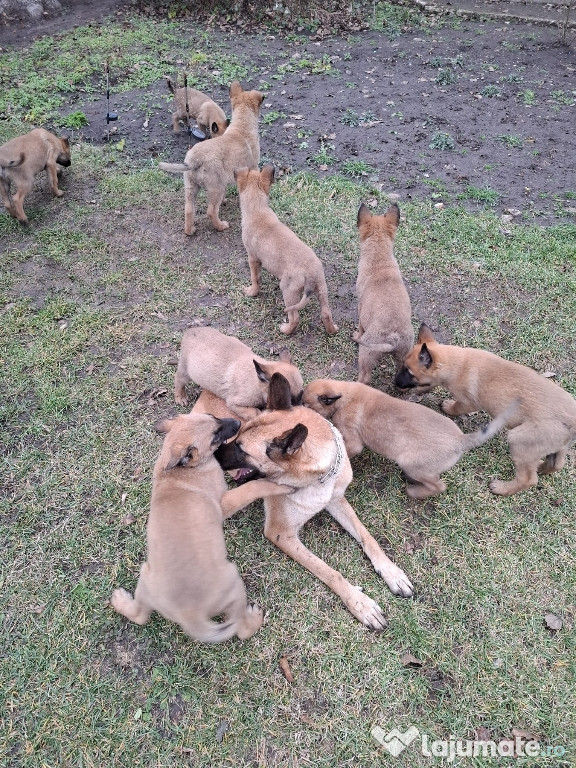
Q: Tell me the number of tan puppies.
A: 9